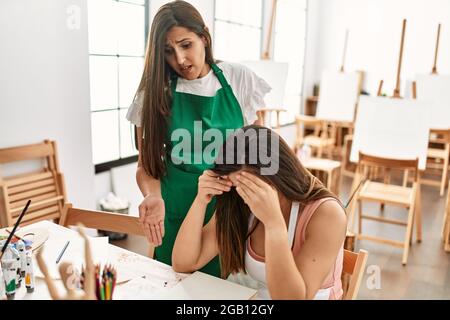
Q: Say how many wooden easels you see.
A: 4